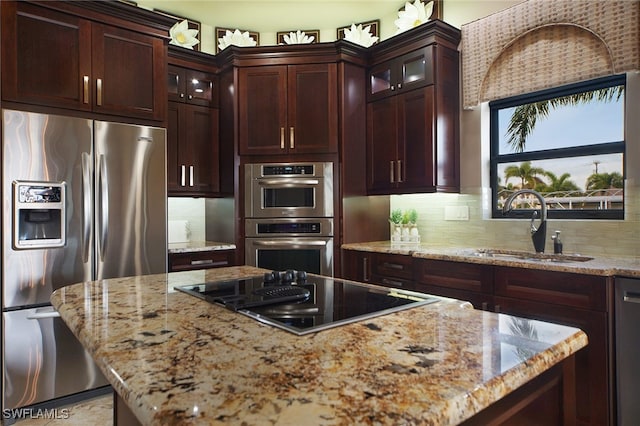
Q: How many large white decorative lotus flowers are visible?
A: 5